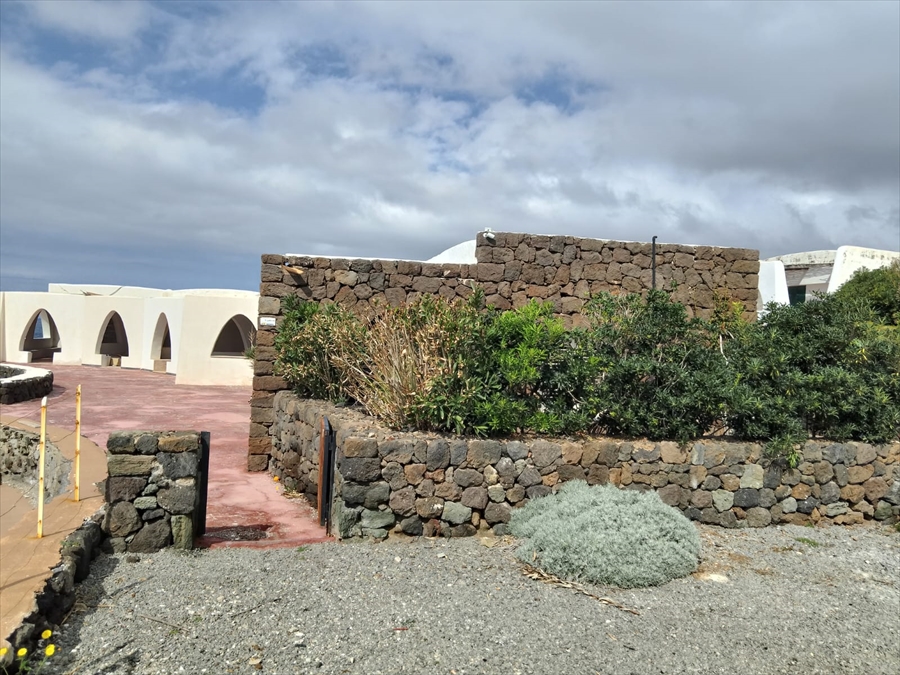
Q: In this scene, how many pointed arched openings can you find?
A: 4